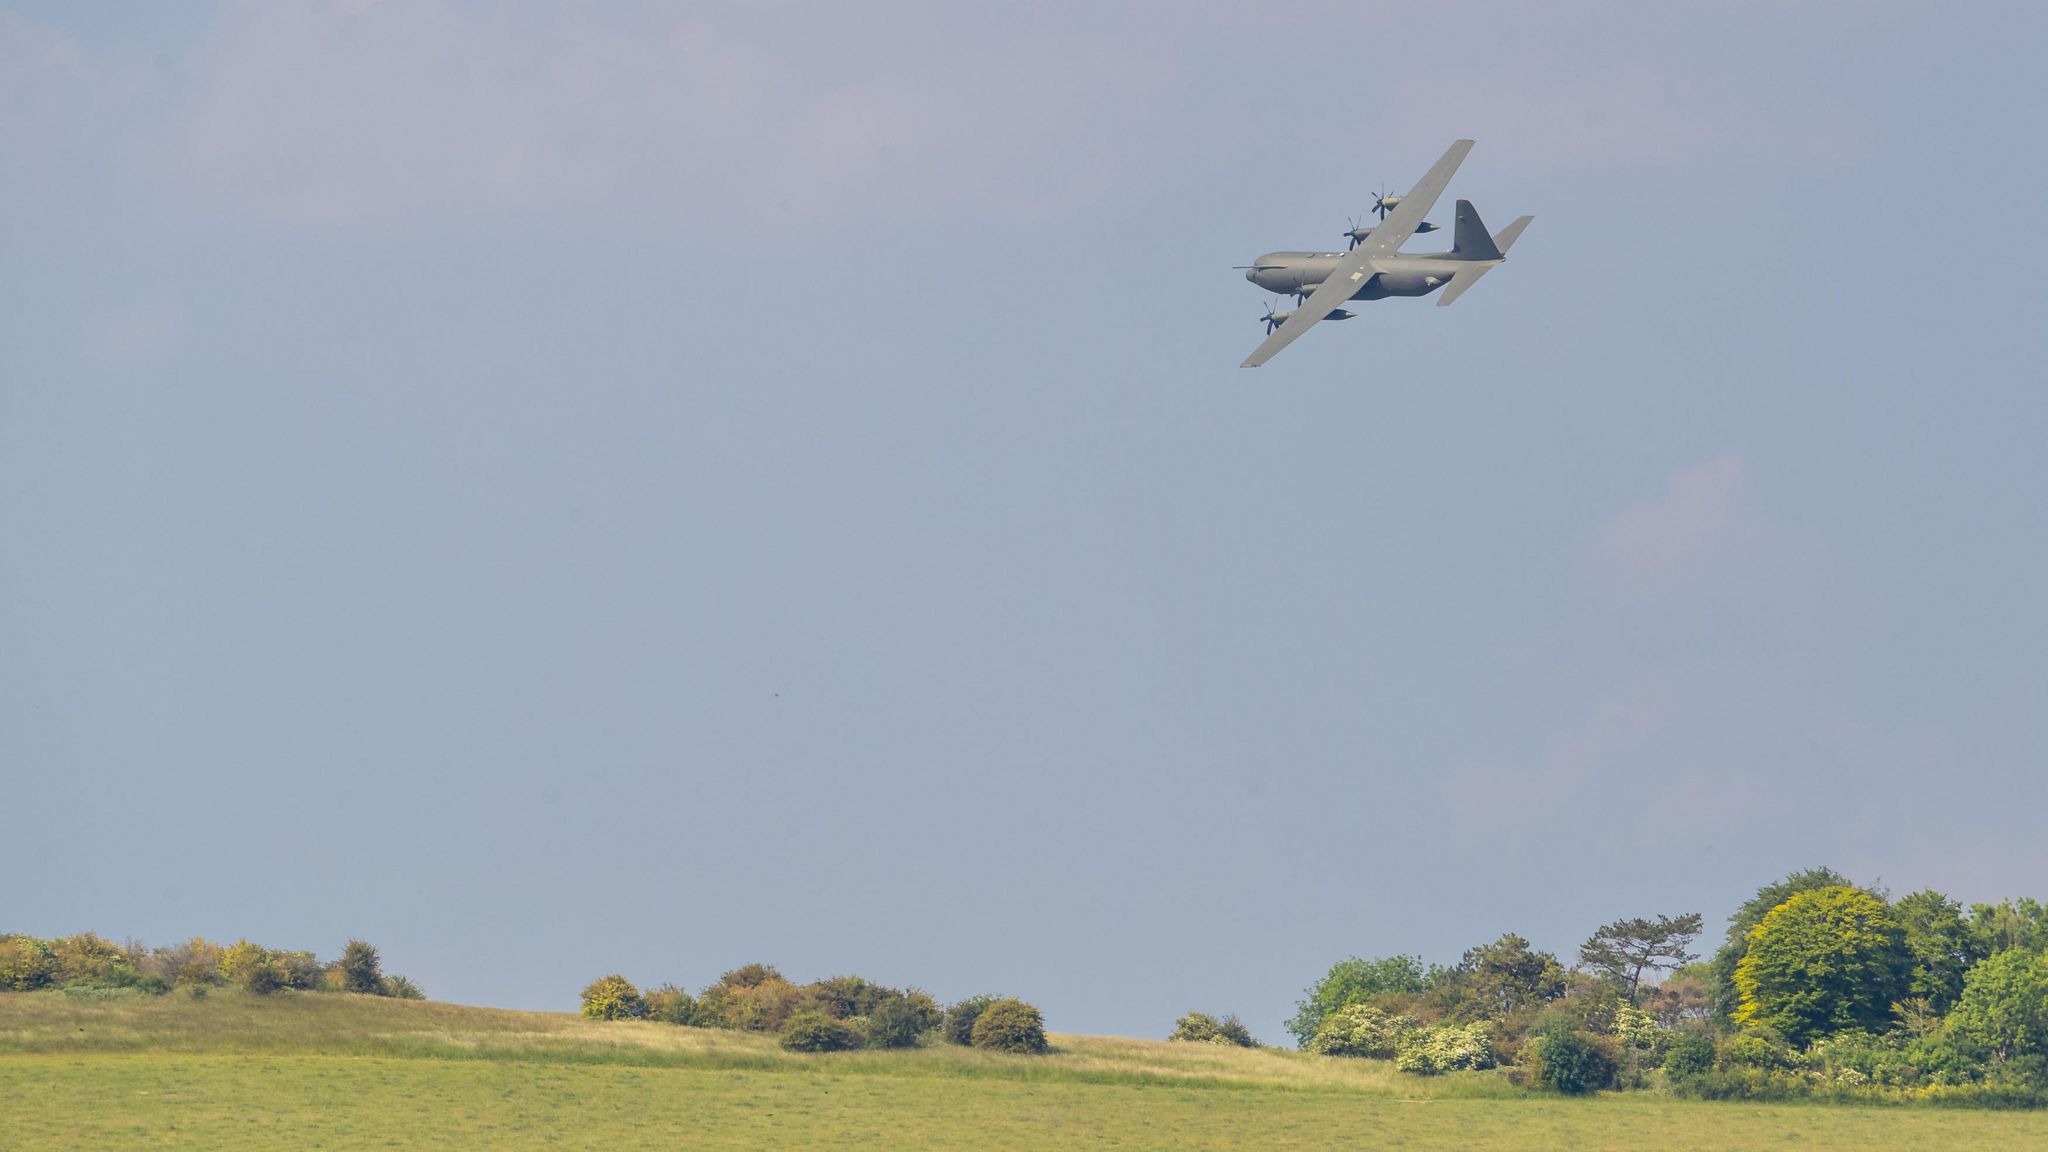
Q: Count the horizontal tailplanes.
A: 2